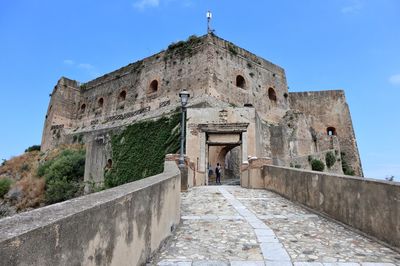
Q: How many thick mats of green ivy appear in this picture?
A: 1